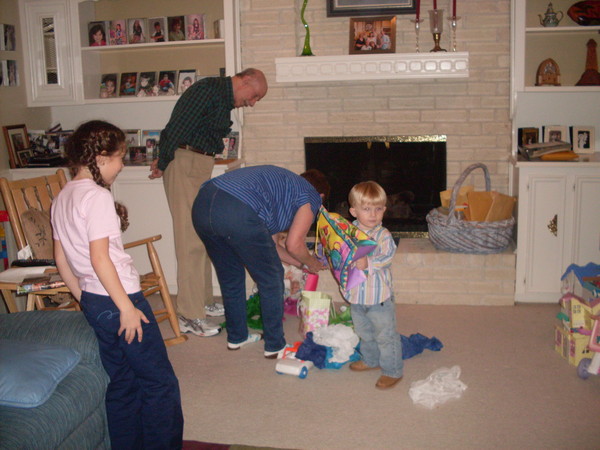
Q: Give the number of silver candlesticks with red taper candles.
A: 2